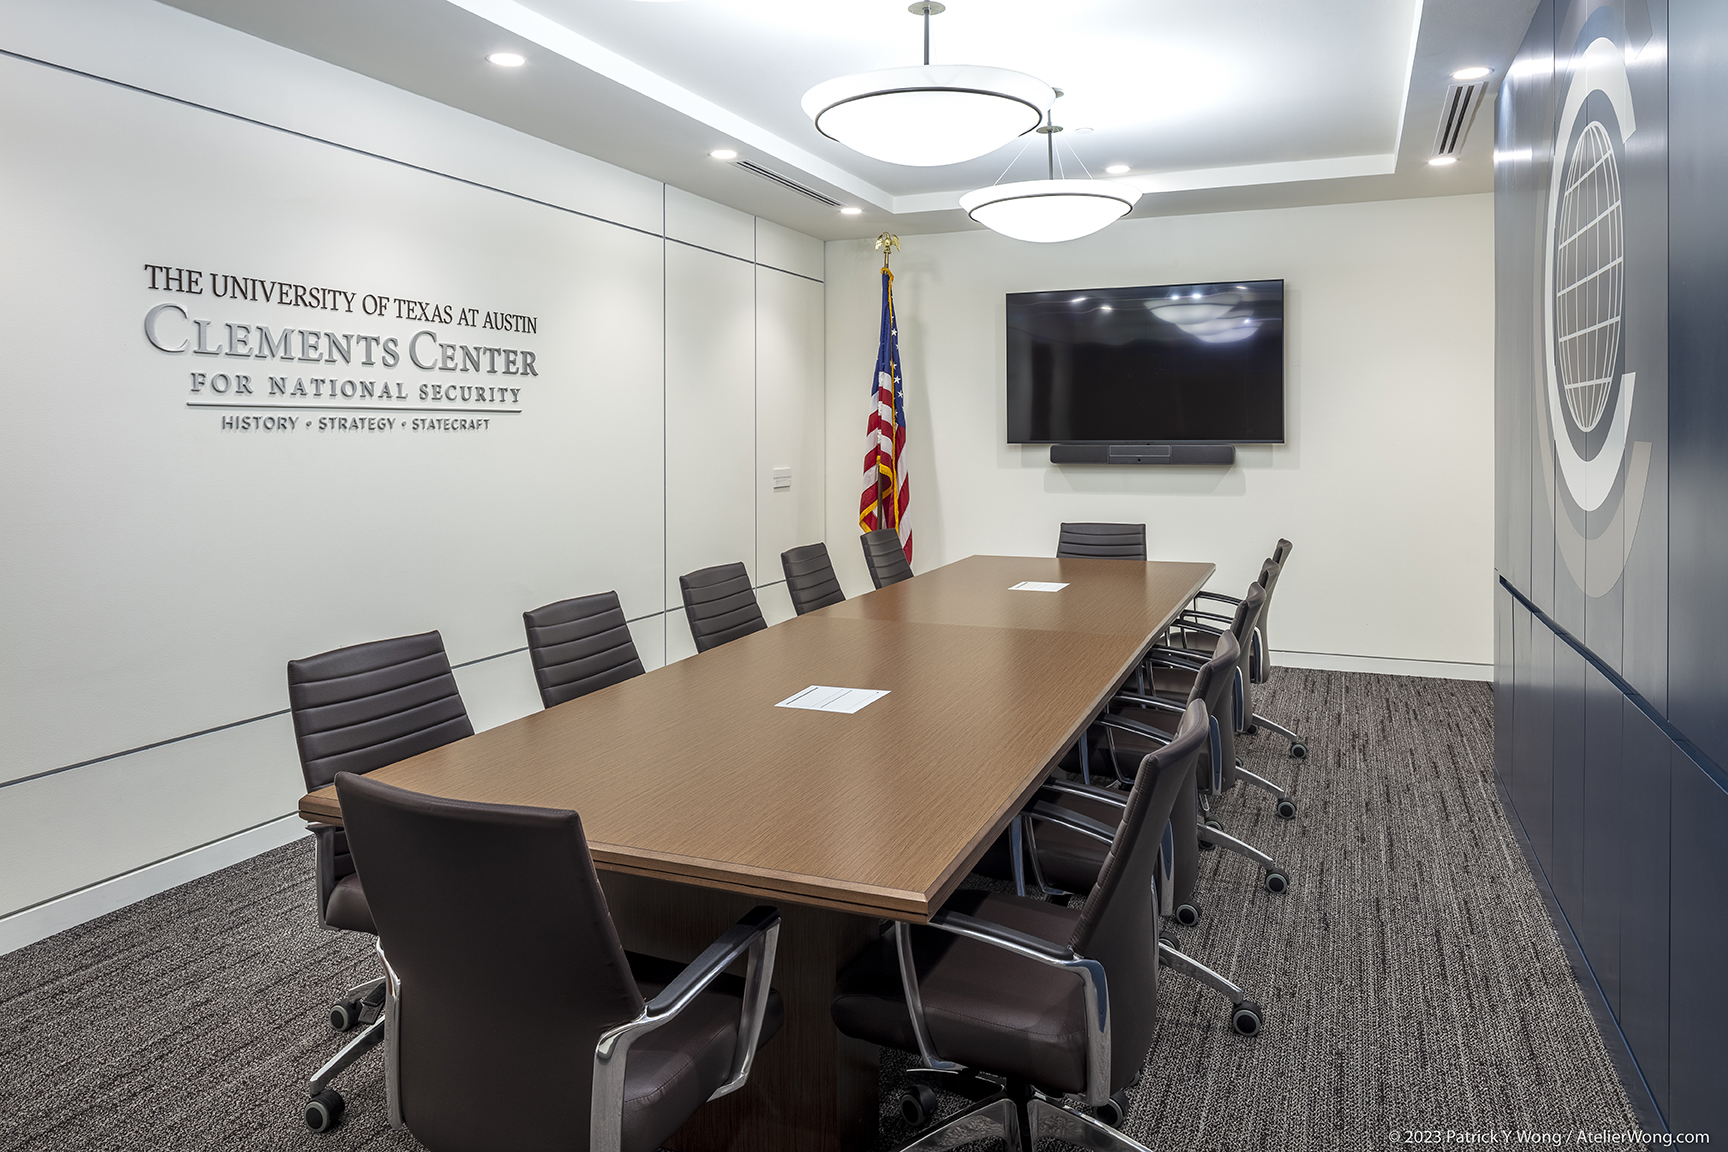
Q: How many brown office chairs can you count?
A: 12